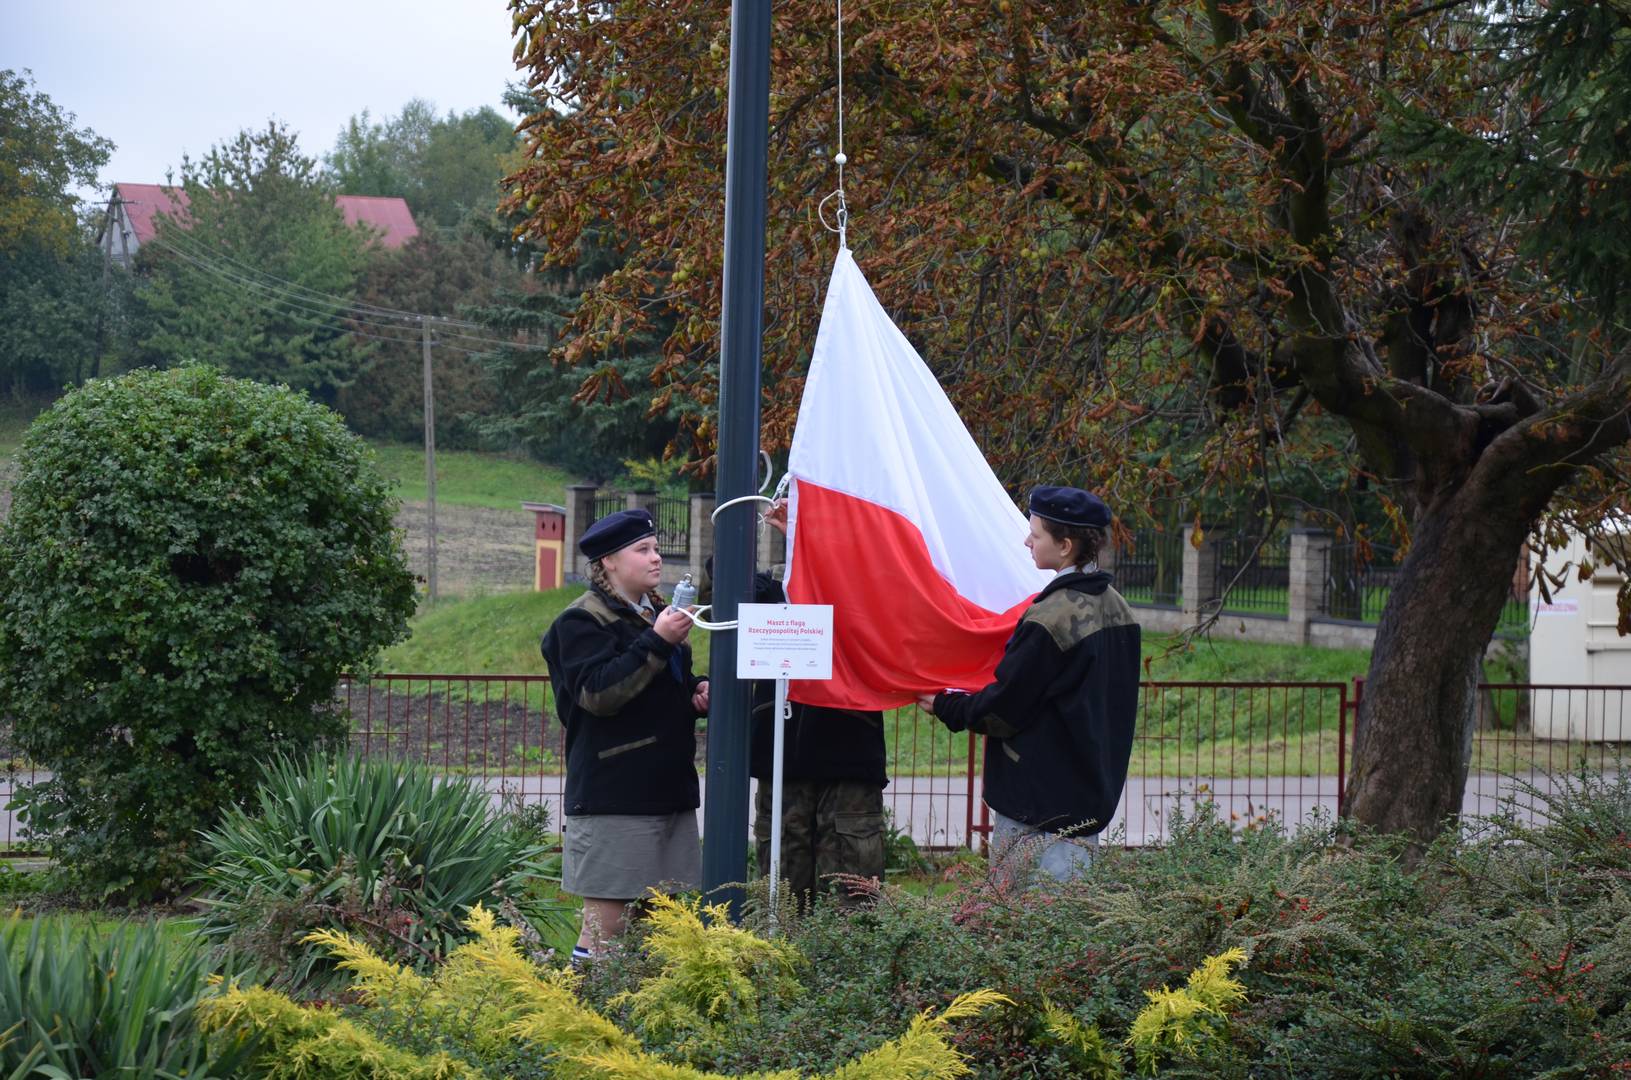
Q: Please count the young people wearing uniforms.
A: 3